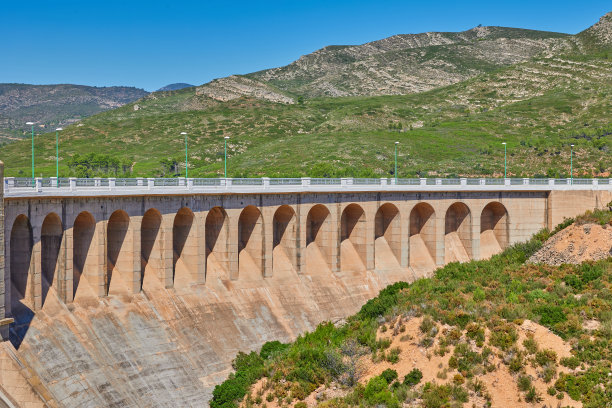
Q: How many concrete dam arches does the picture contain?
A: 15